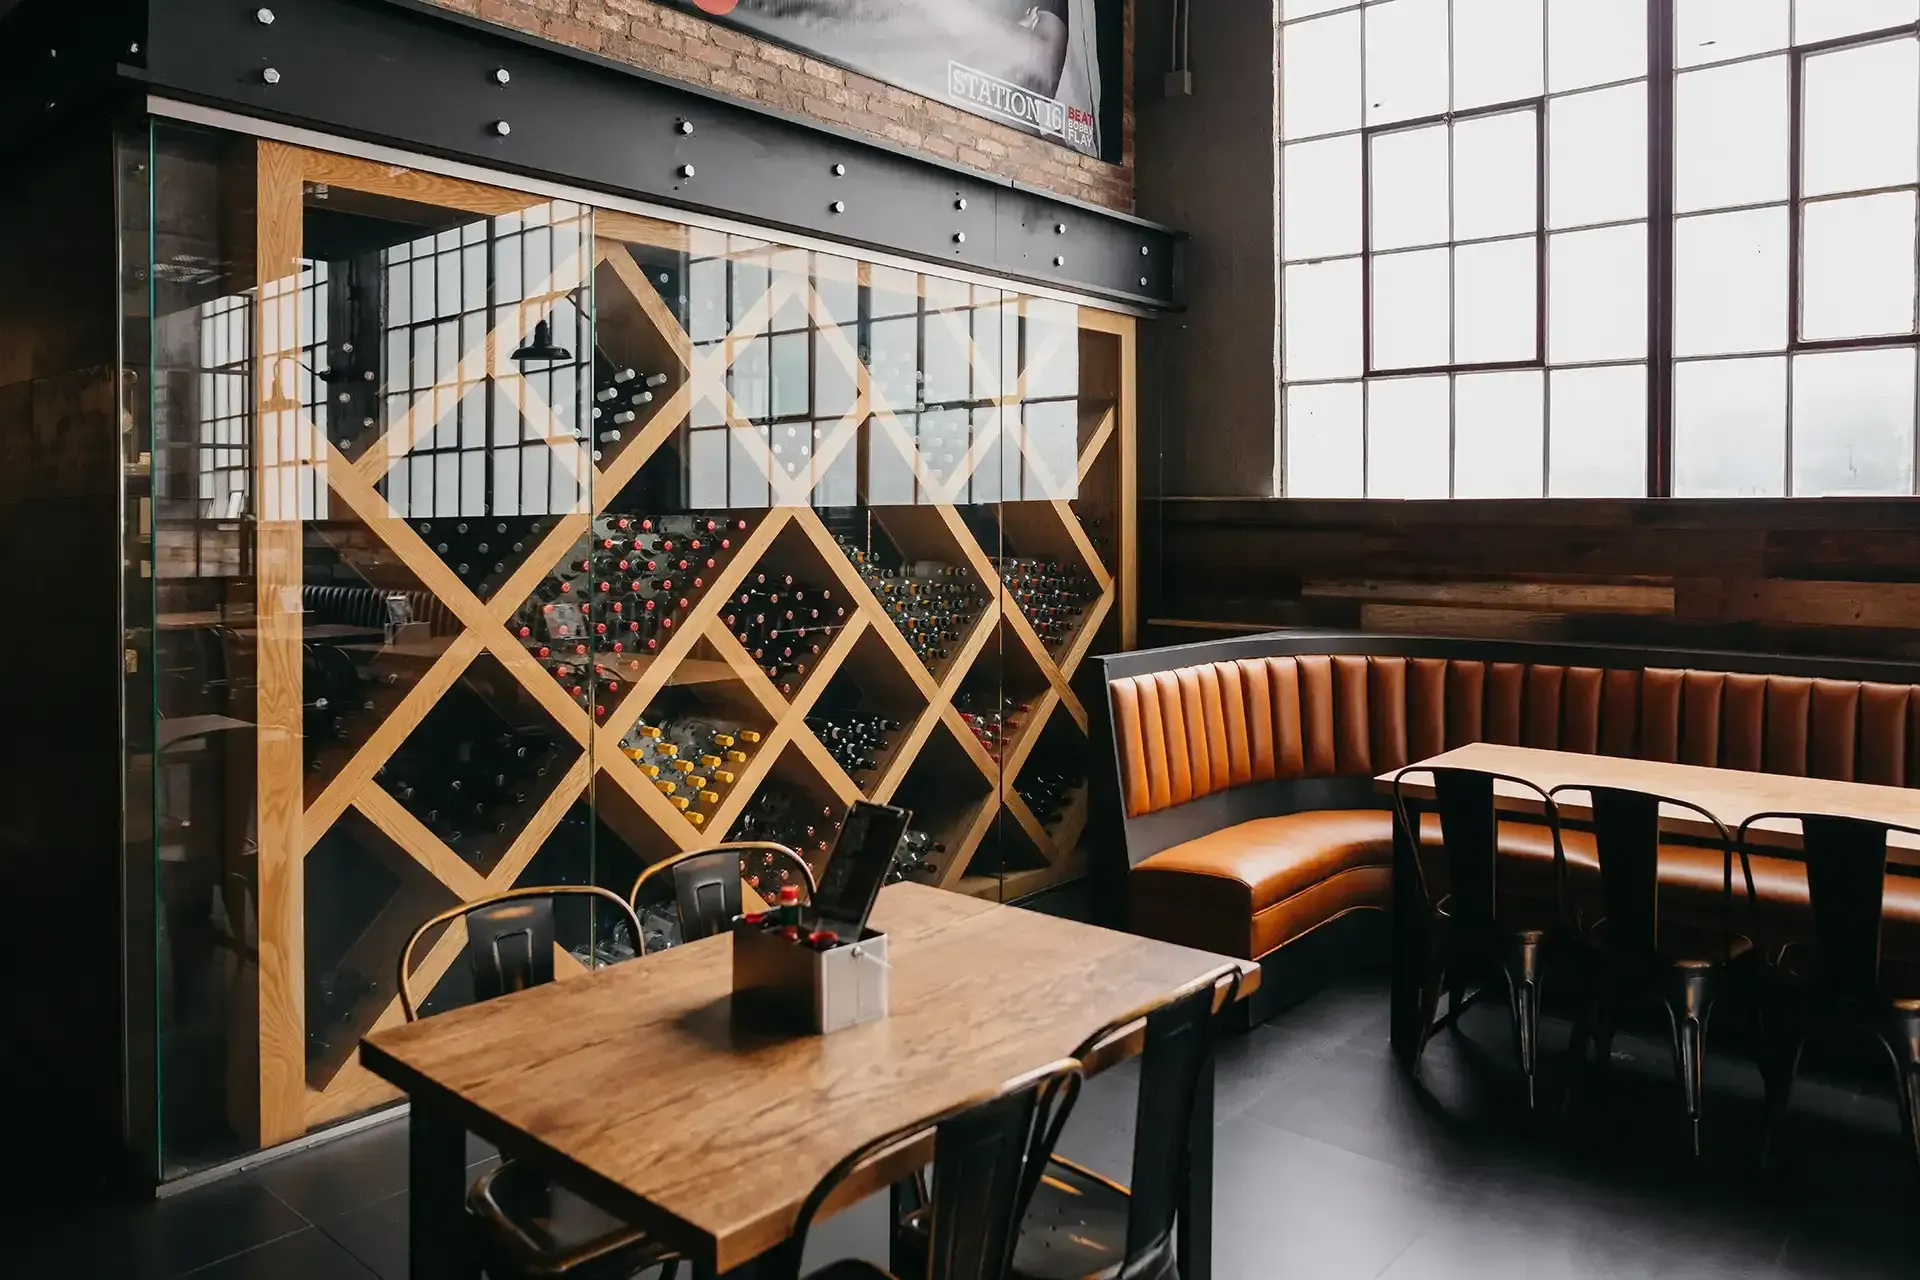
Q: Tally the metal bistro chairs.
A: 7